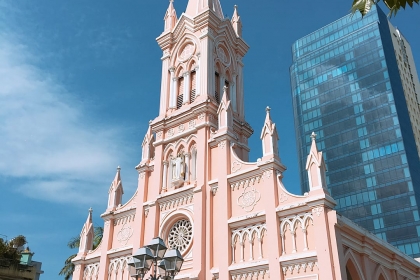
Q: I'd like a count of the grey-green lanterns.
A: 5